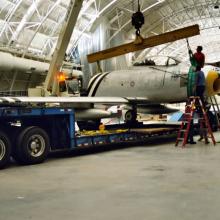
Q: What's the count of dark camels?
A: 0